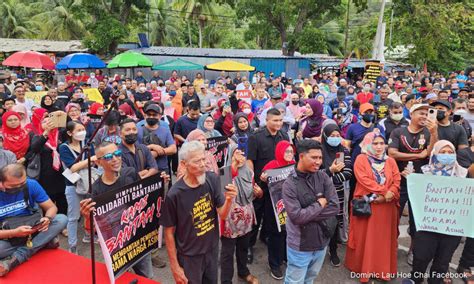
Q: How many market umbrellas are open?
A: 5